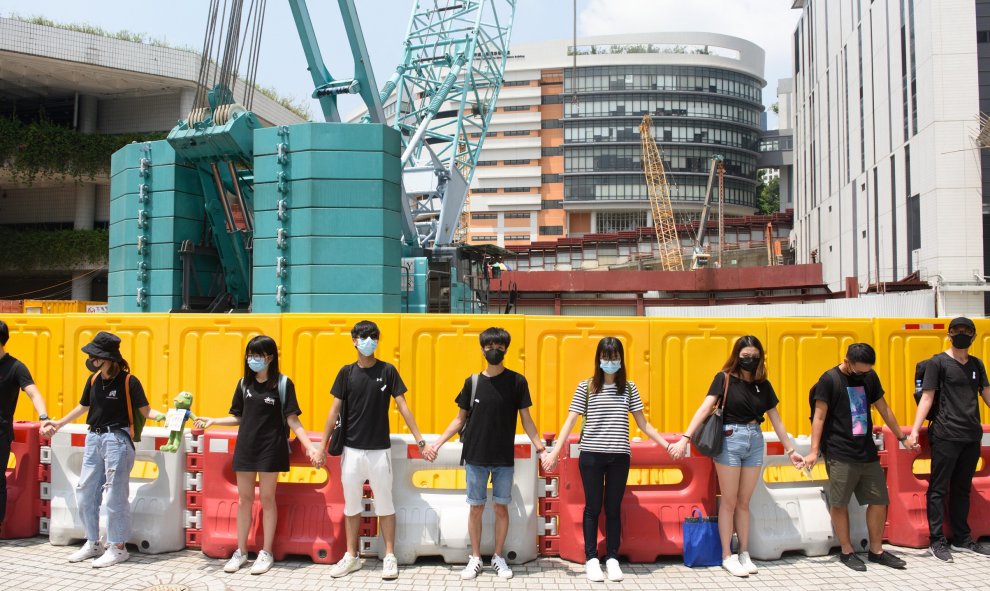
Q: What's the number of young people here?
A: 9